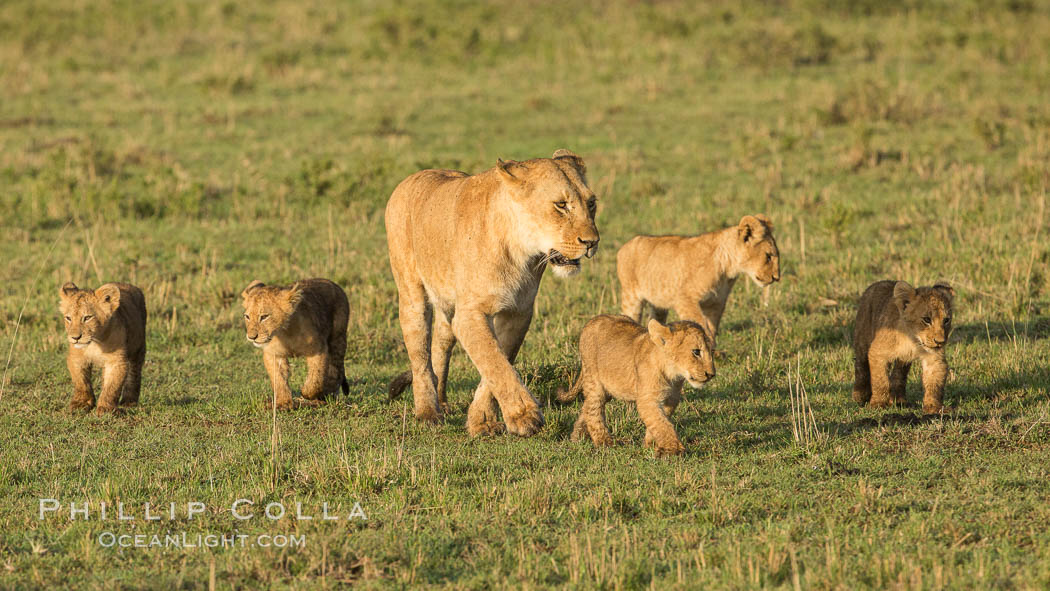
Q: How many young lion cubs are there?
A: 5